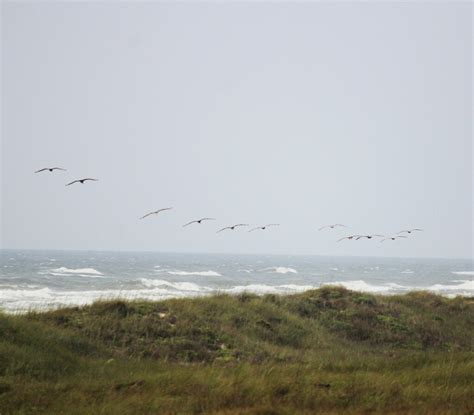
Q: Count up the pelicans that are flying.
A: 11